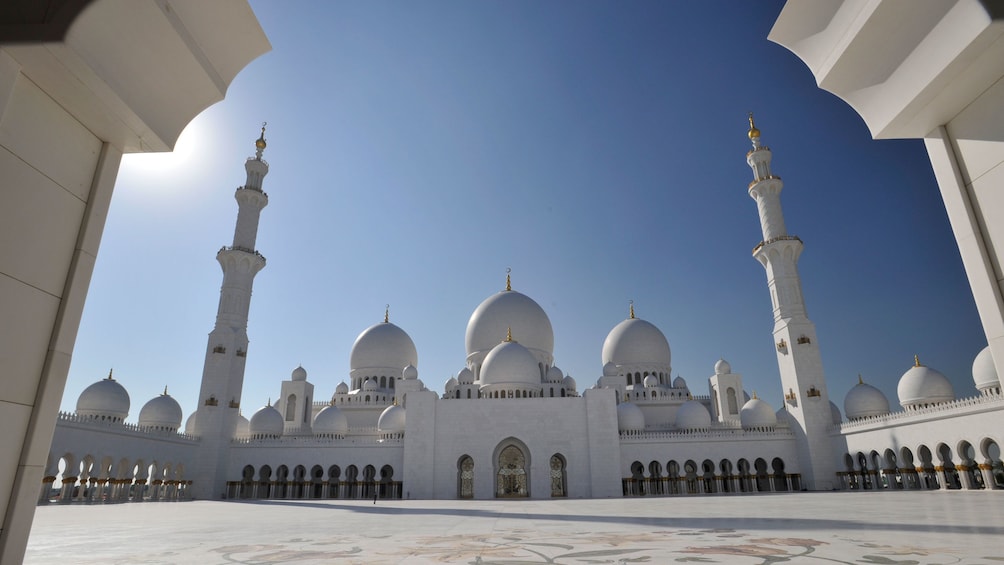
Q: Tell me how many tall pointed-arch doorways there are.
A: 3